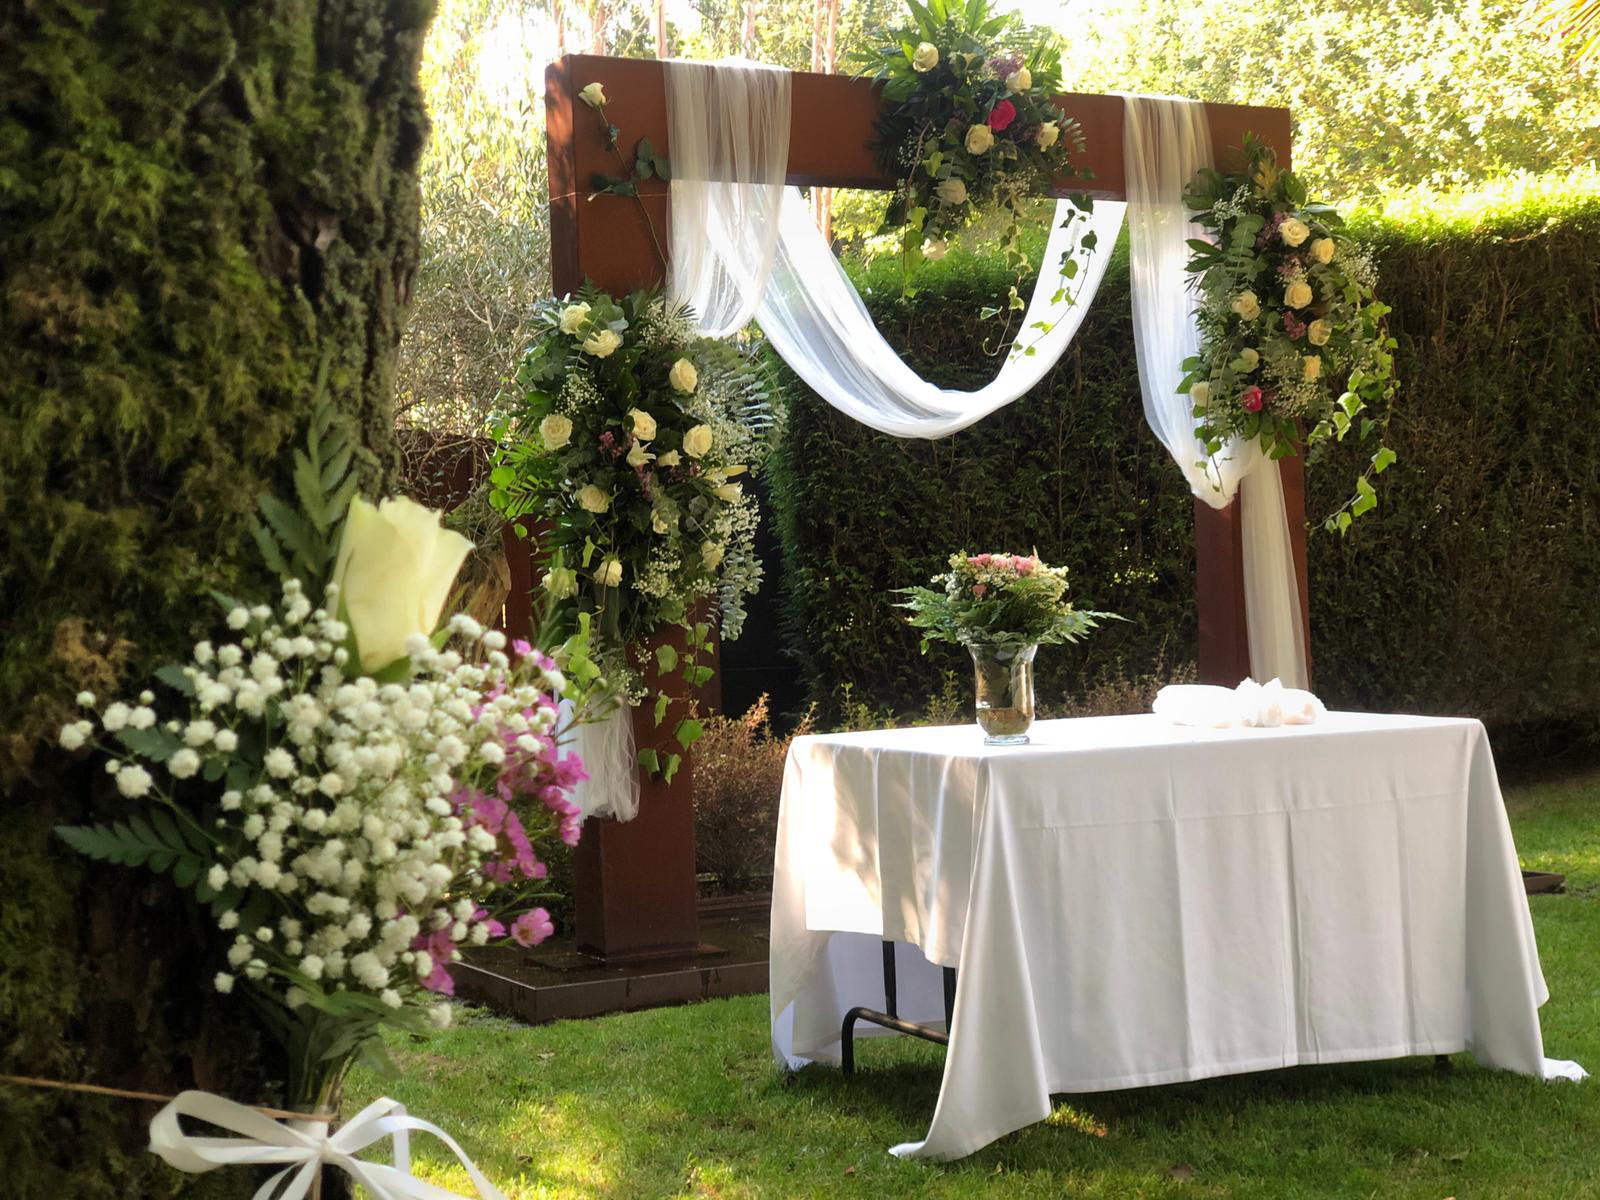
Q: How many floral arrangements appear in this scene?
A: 5